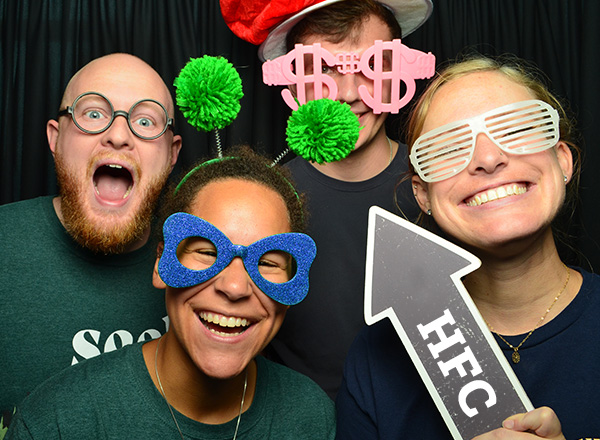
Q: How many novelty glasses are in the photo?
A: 4